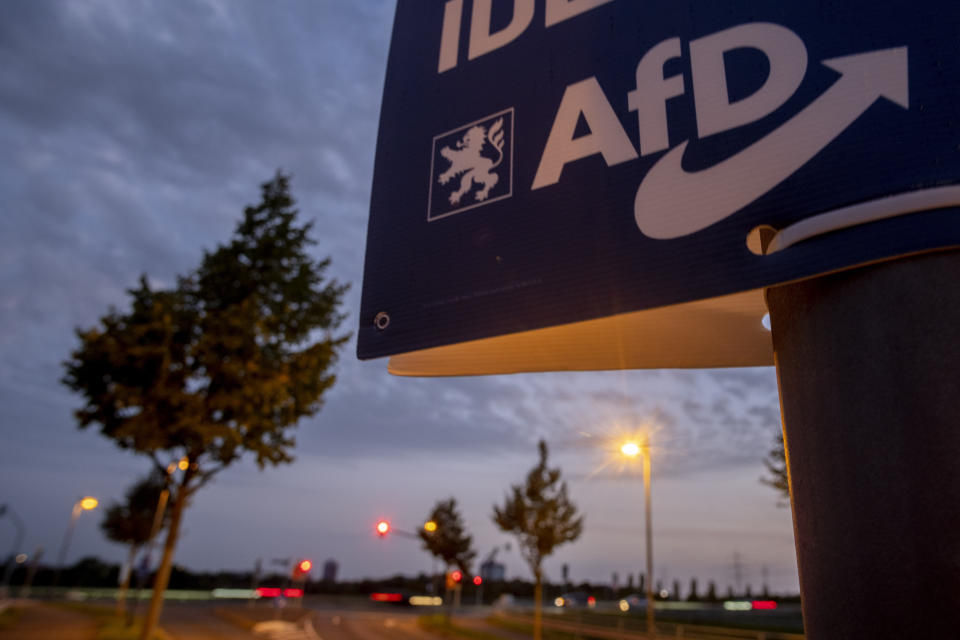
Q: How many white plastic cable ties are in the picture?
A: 1